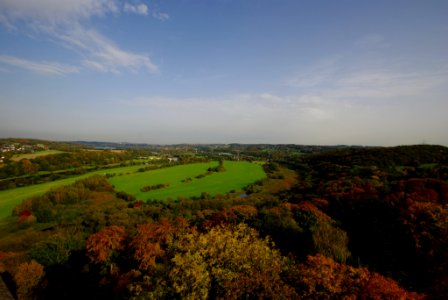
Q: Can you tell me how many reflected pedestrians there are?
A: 0